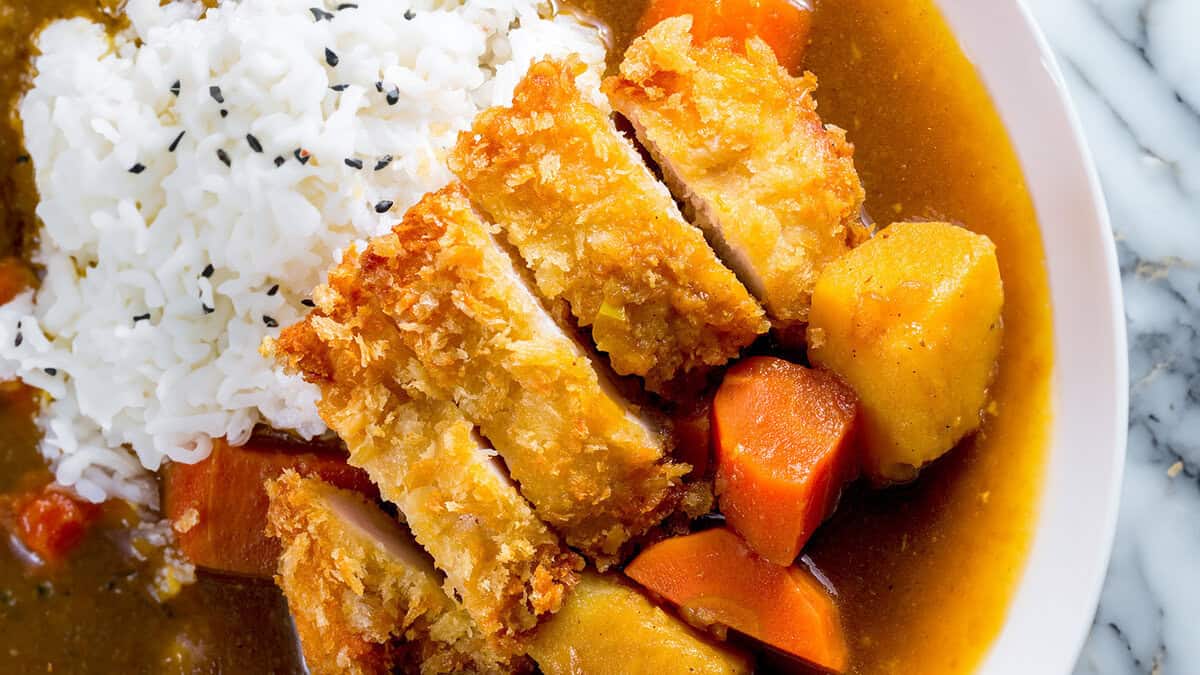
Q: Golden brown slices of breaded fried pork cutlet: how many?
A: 5